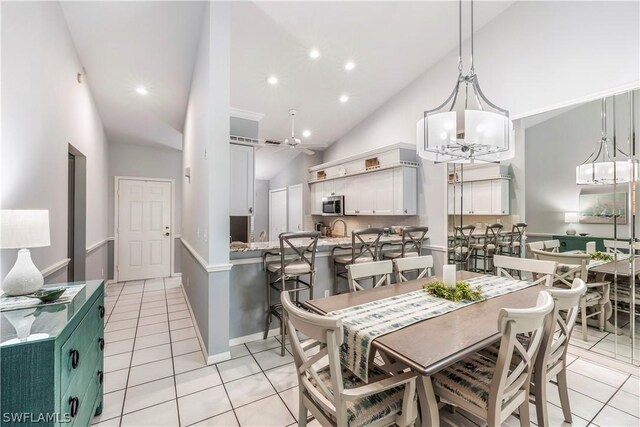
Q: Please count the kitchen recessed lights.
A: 5